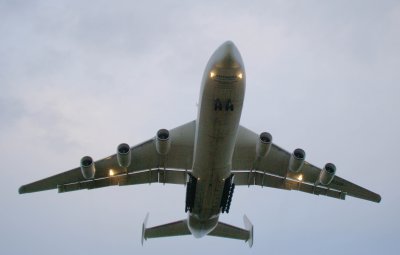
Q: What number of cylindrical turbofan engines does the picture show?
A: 6